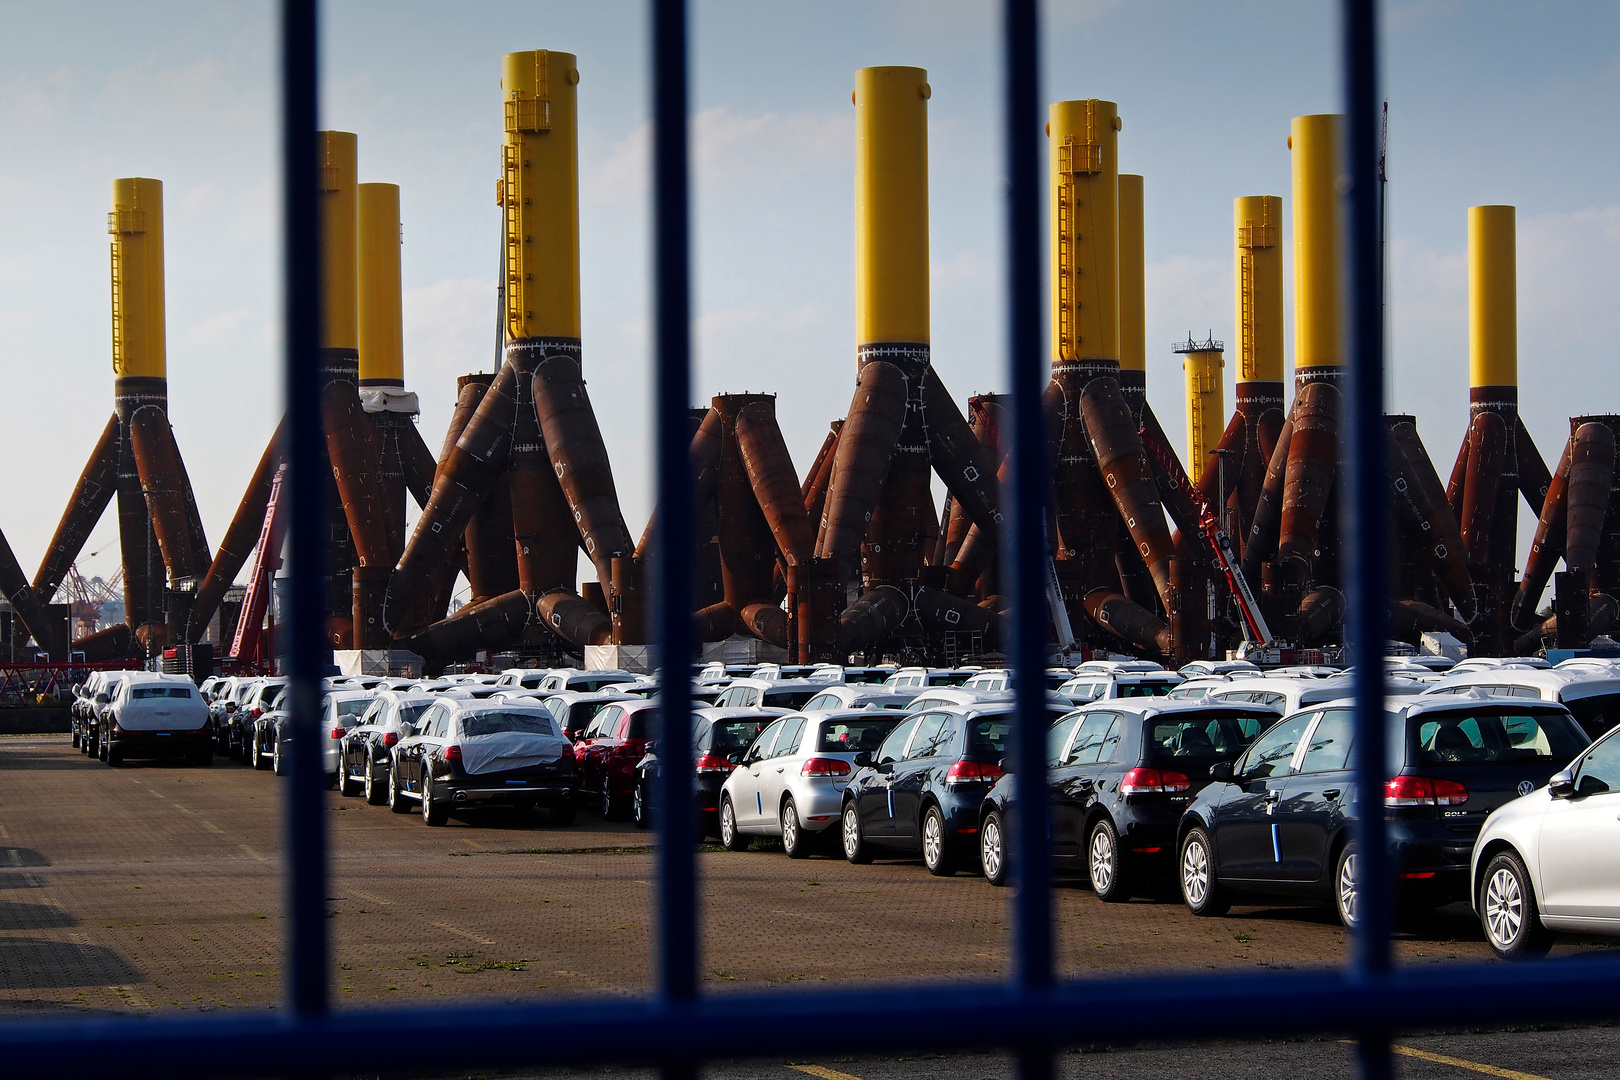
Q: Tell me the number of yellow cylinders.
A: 11